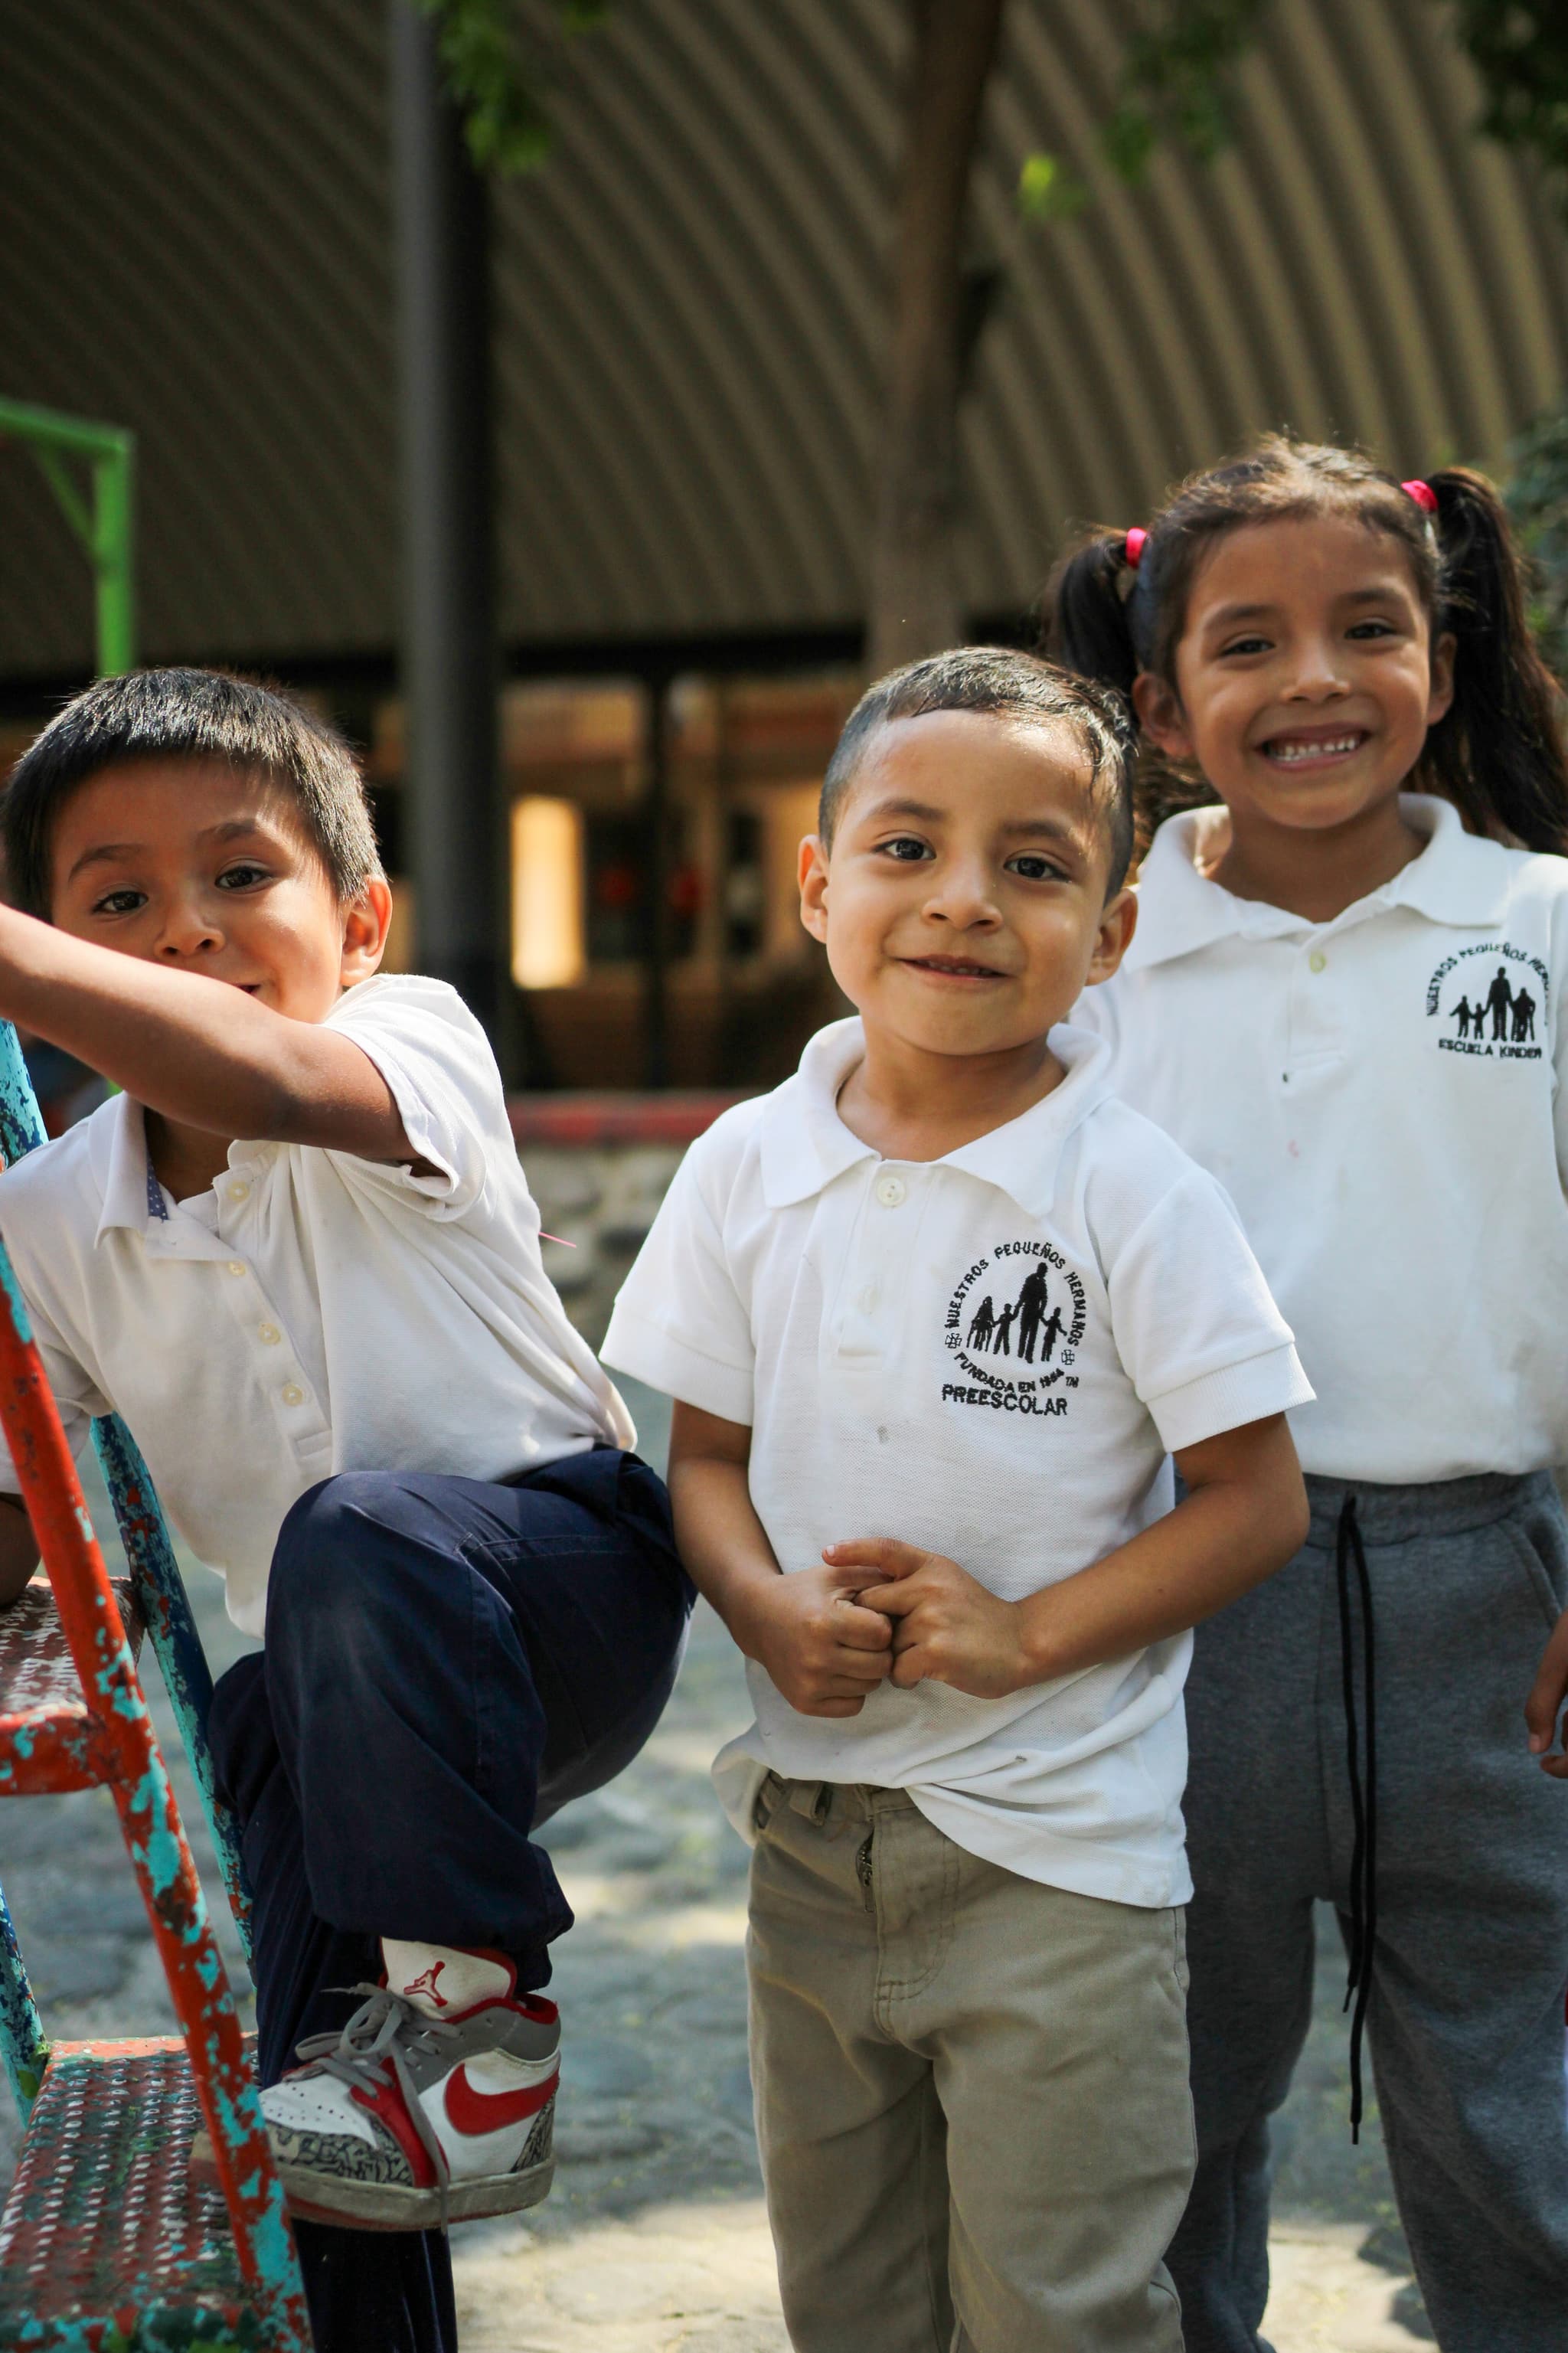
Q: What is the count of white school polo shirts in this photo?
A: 3